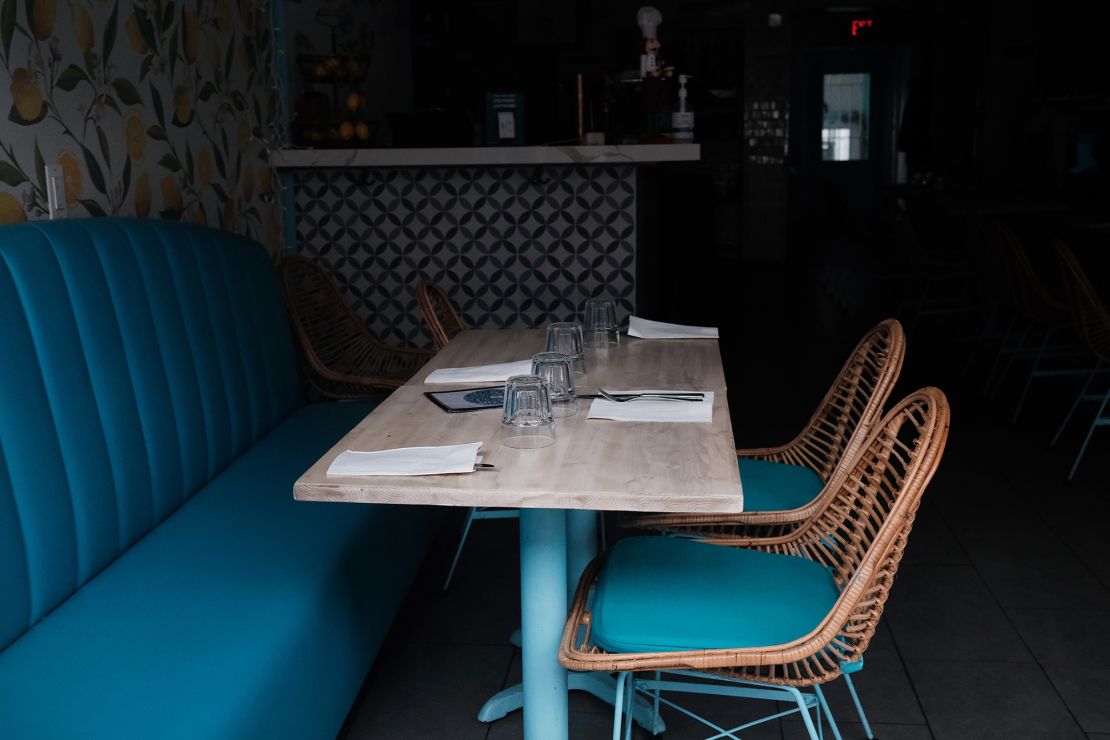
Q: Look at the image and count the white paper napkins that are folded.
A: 4